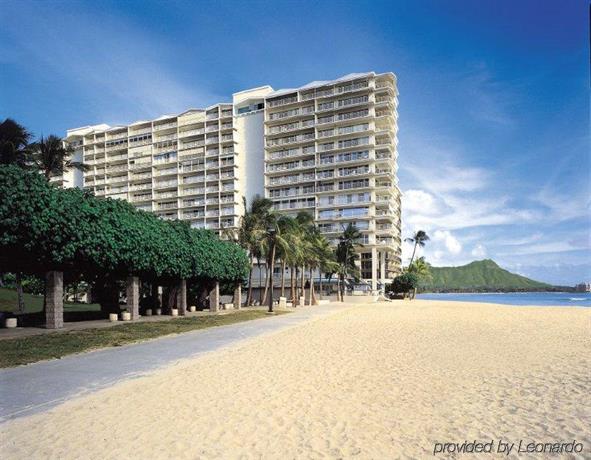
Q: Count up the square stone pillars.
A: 5